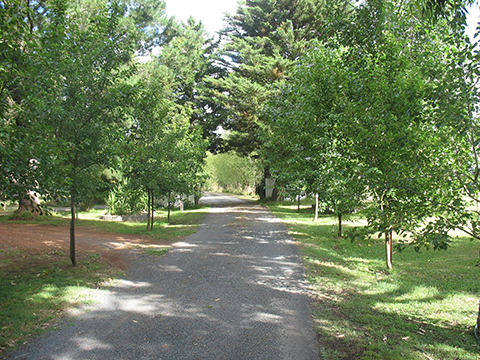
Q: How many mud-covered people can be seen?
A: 0